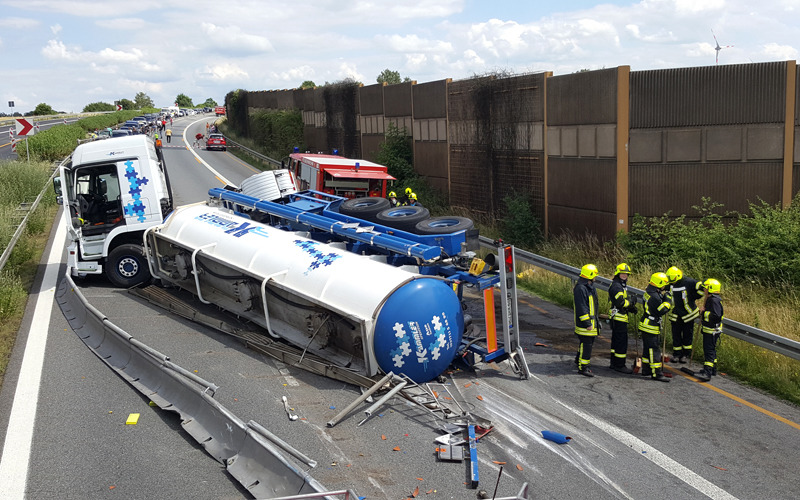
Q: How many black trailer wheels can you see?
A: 3